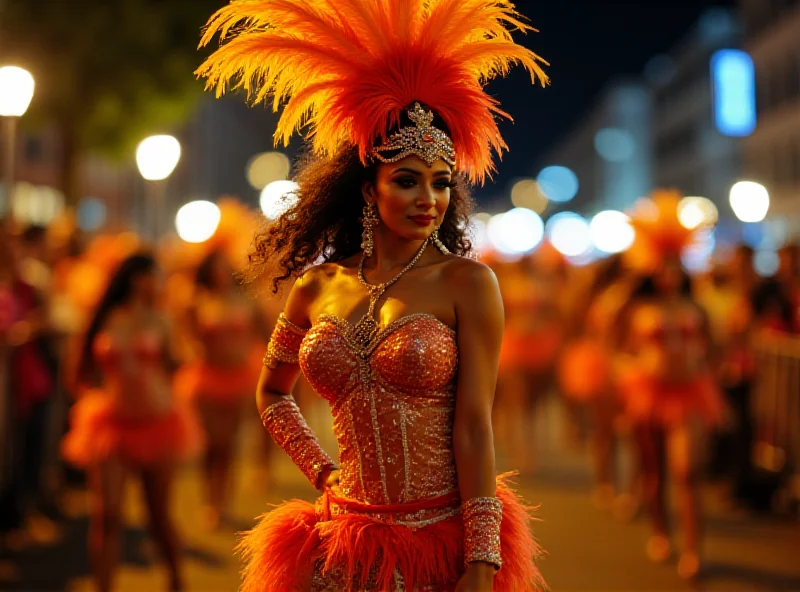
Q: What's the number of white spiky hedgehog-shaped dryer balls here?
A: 0